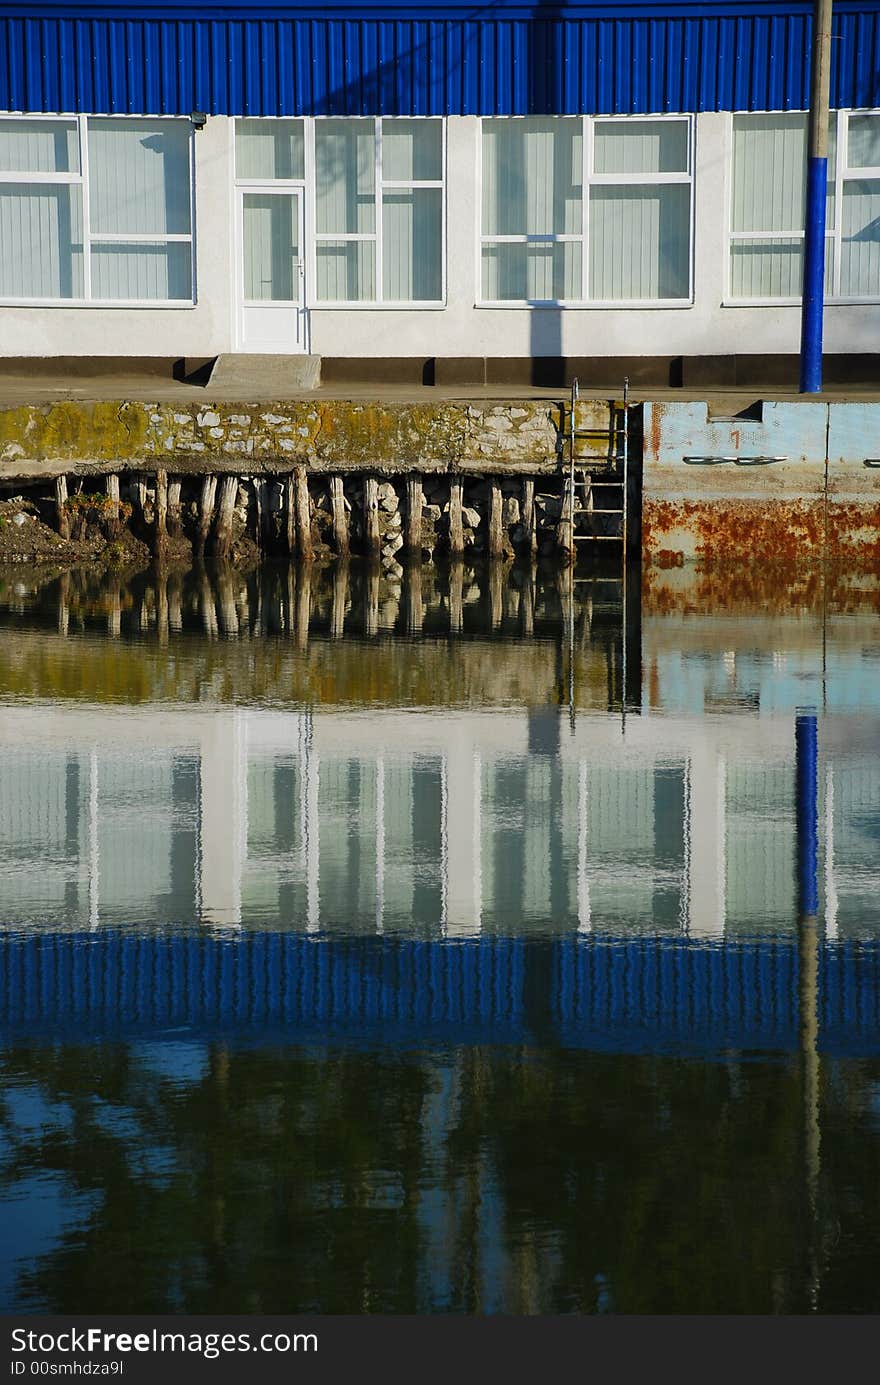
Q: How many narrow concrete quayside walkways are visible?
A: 1